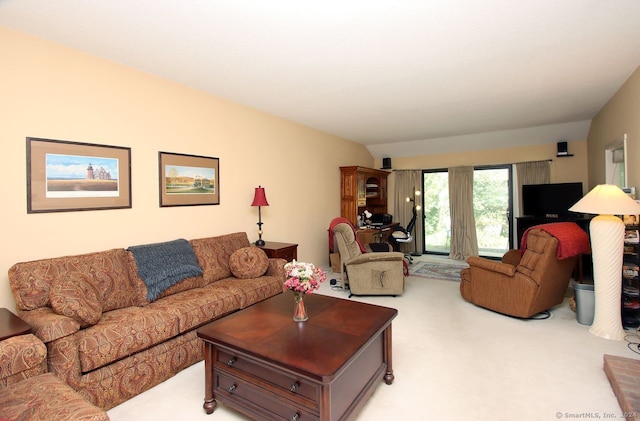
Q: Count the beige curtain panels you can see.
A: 3